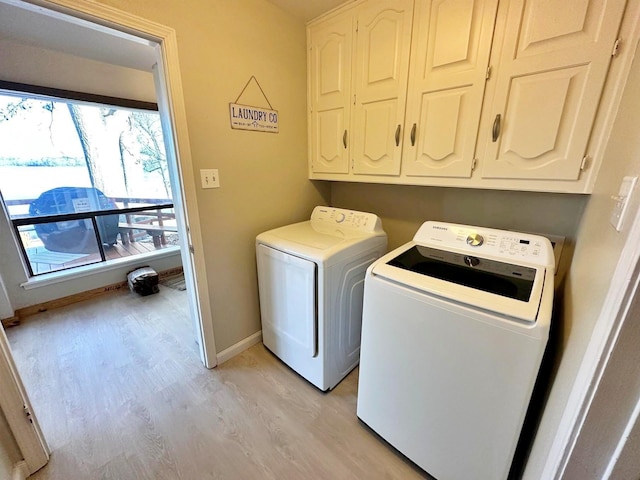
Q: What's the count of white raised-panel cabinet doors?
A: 4